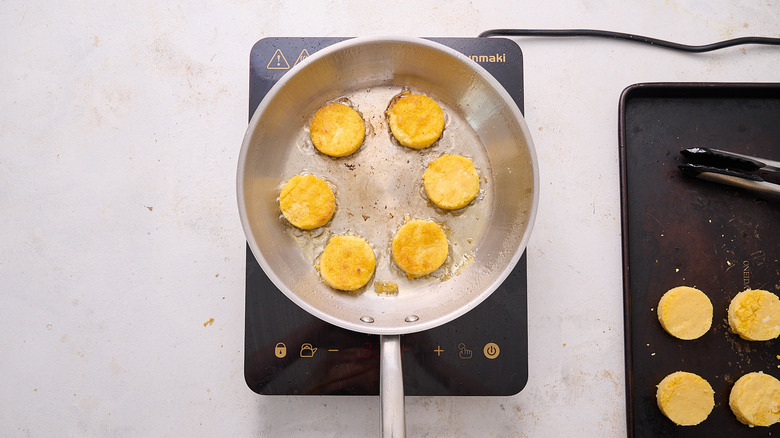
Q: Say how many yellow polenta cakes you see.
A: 10